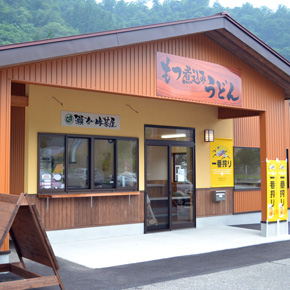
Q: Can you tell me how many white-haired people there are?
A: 0